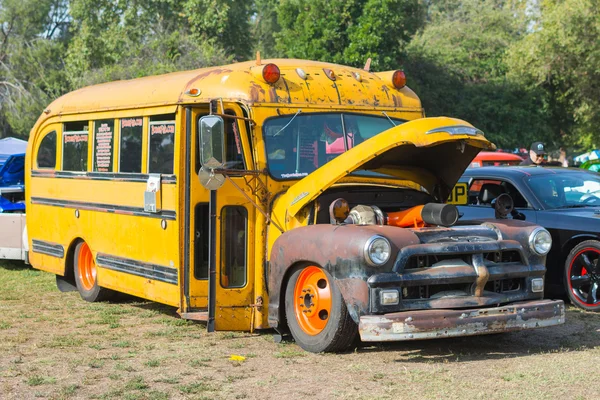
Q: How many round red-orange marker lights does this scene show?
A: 2